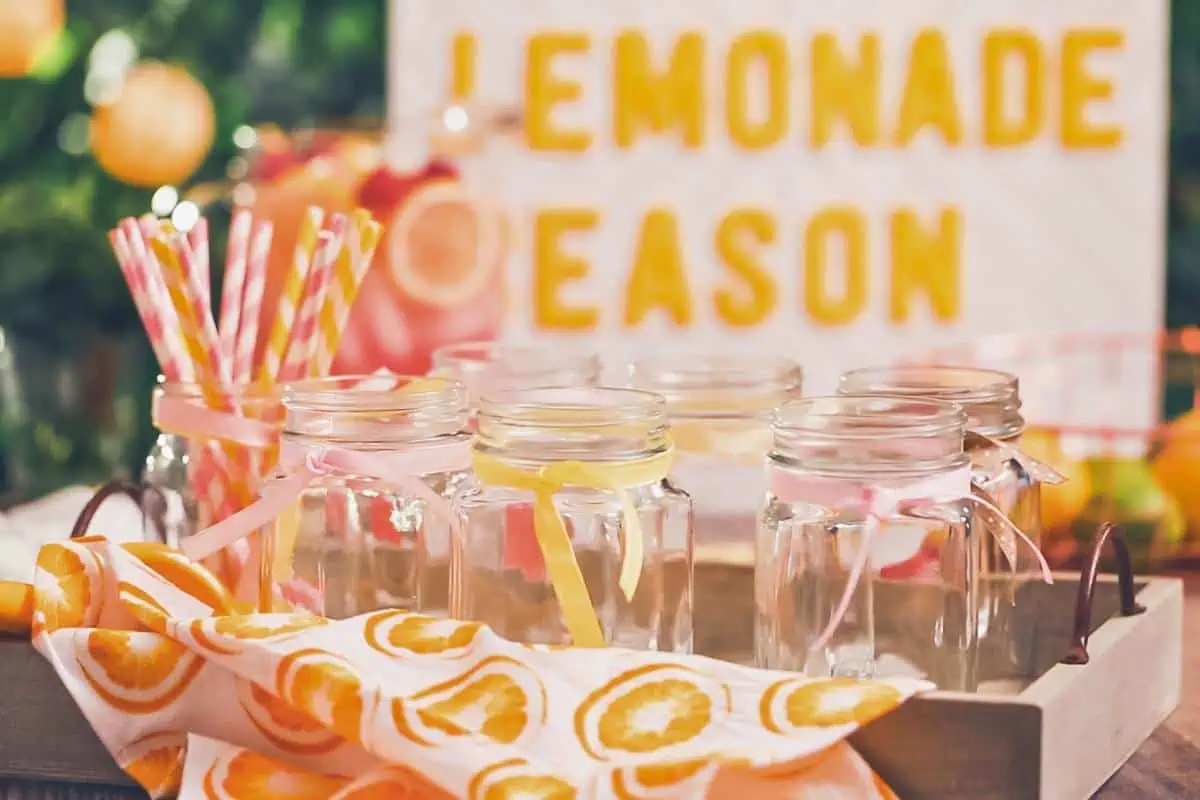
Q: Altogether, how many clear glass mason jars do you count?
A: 7